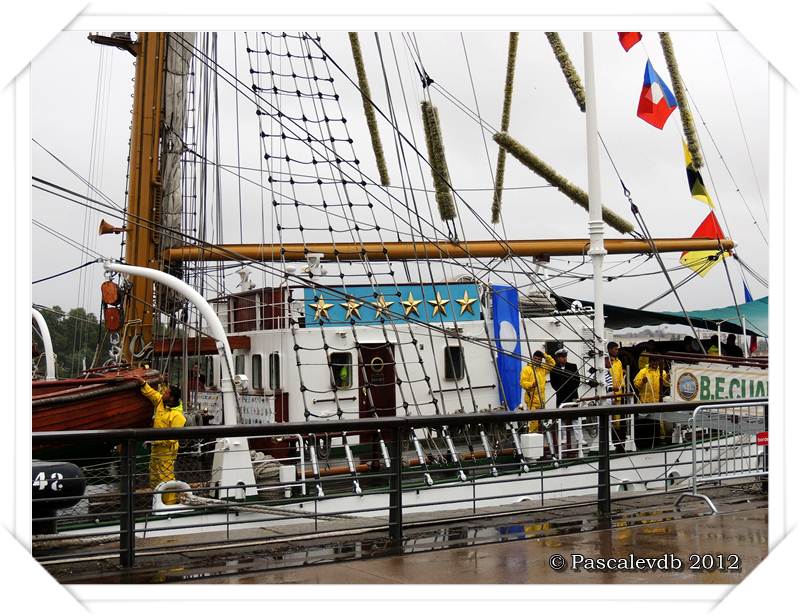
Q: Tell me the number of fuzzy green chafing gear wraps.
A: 6